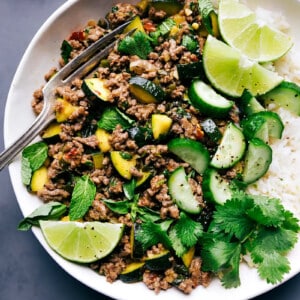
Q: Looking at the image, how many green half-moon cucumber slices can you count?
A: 10